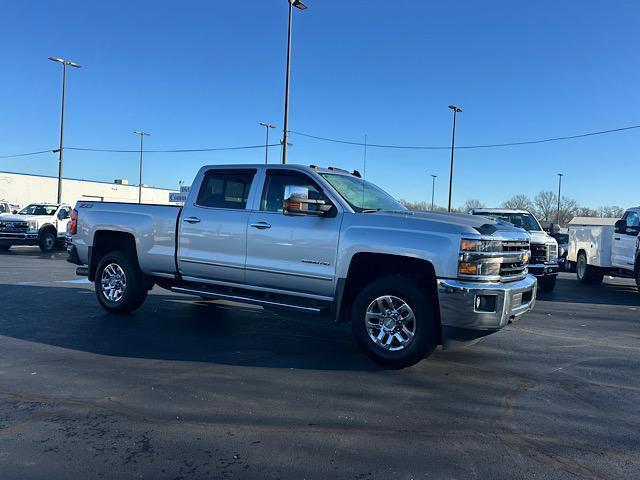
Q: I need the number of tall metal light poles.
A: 7